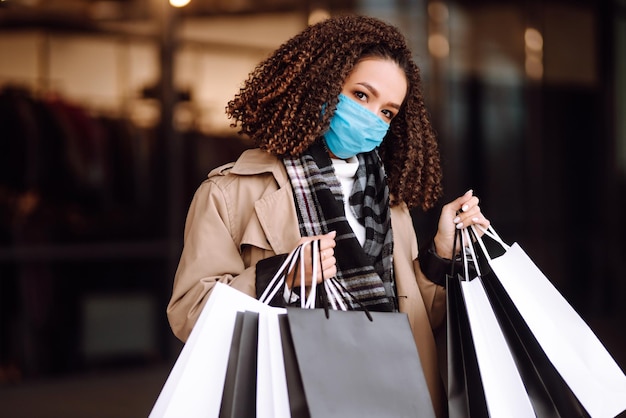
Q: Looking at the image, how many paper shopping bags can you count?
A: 8